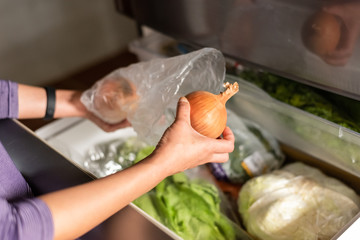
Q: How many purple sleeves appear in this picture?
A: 2